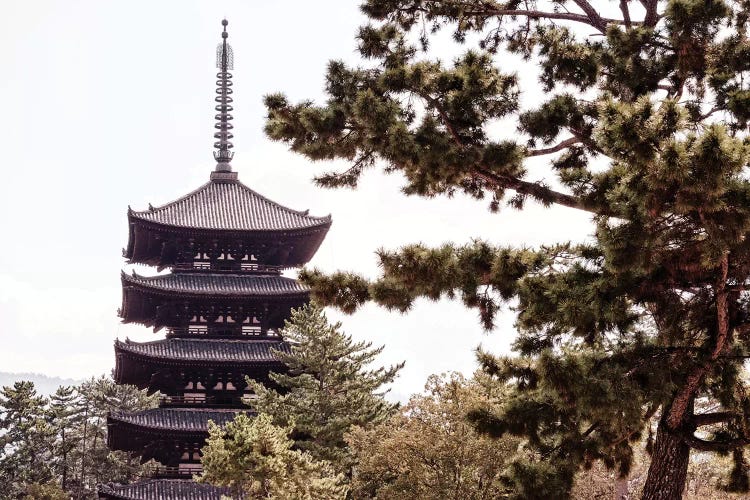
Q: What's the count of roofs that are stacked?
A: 5